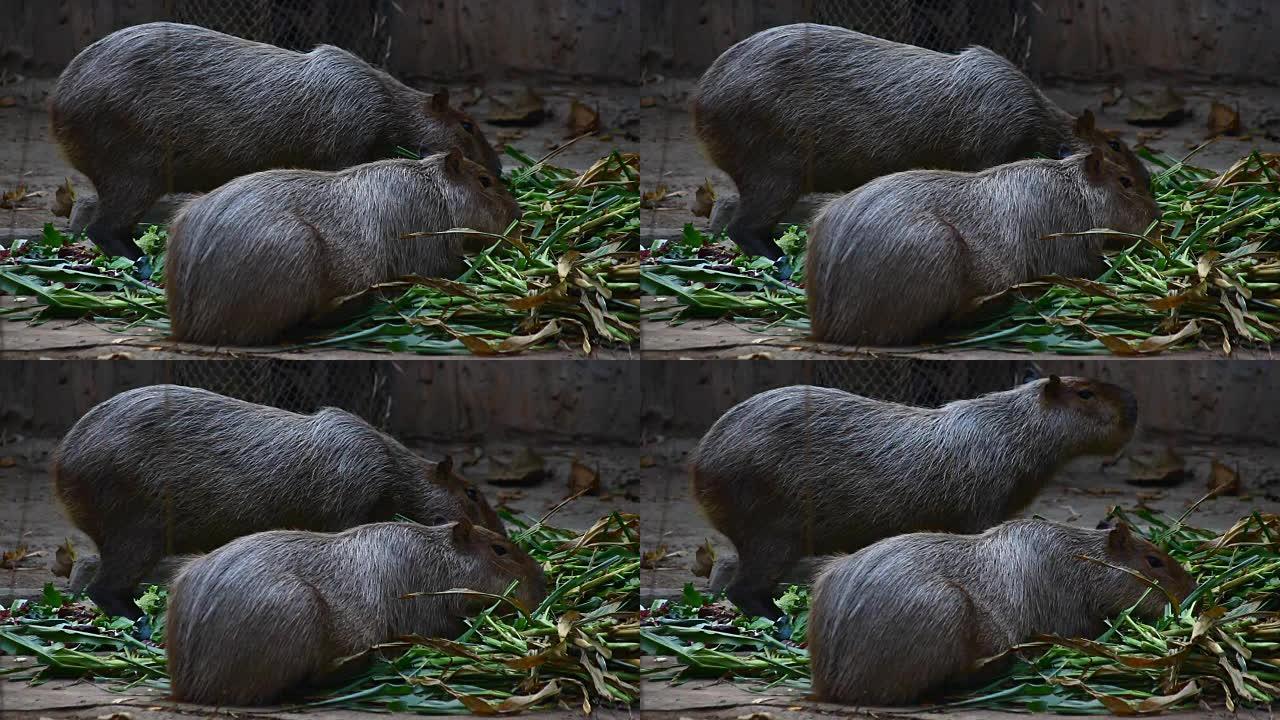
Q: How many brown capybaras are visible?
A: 8